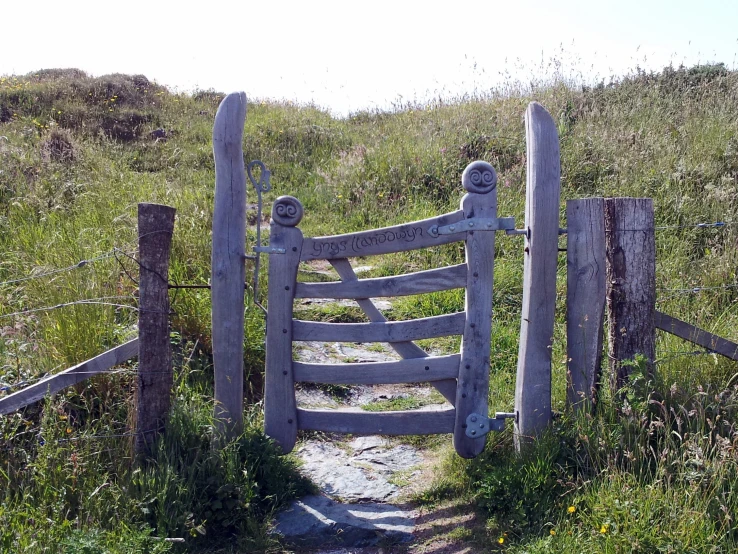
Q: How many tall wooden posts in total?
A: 2